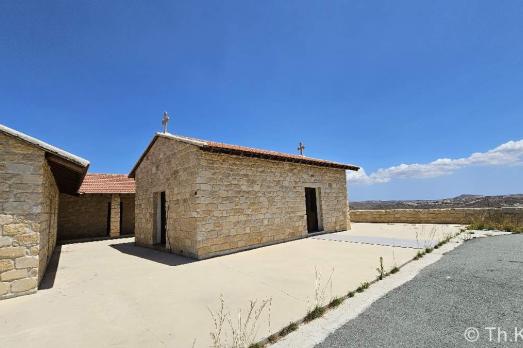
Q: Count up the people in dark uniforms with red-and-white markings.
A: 0